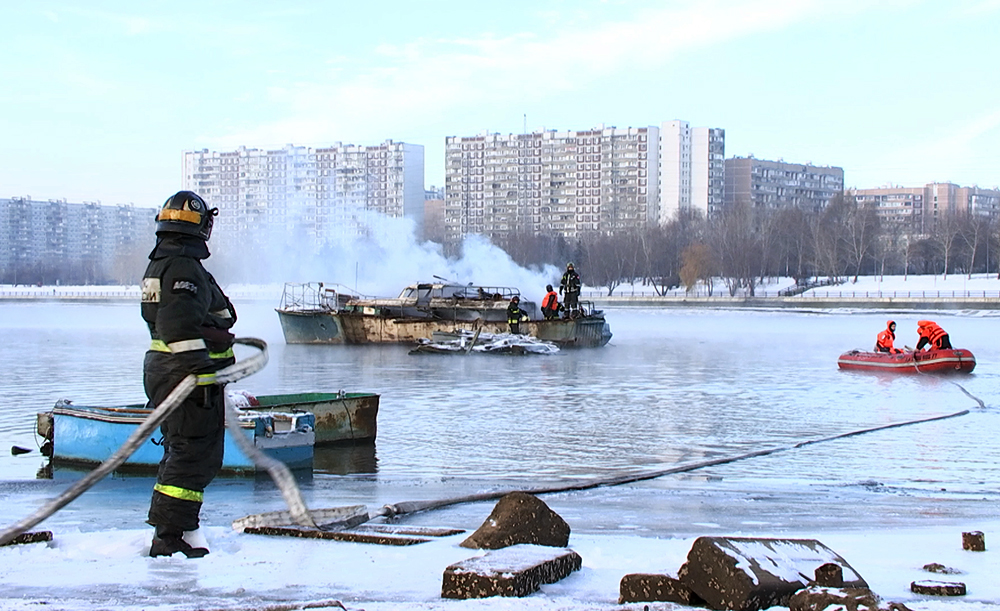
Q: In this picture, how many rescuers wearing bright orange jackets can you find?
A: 3